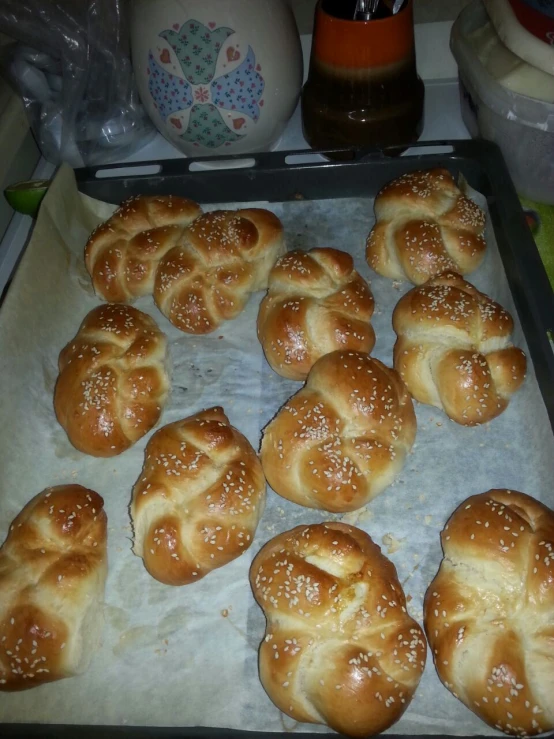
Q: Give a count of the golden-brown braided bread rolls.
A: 11